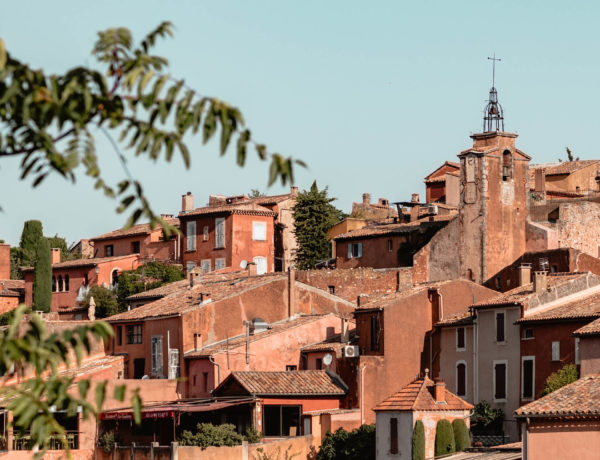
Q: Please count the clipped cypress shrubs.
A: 3